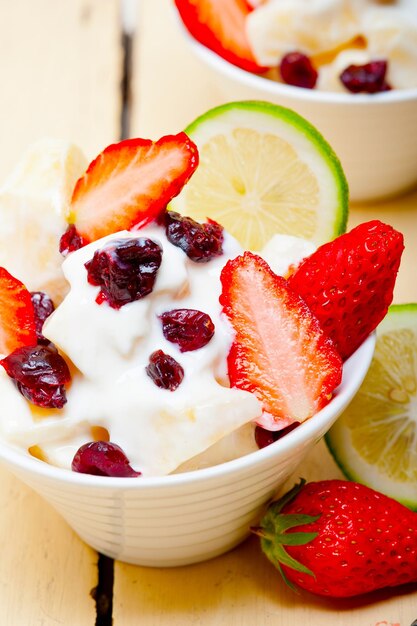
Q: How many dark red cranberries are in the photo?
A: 11